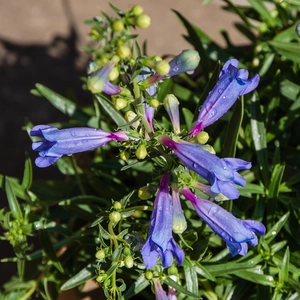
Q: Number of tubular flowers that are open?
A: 5